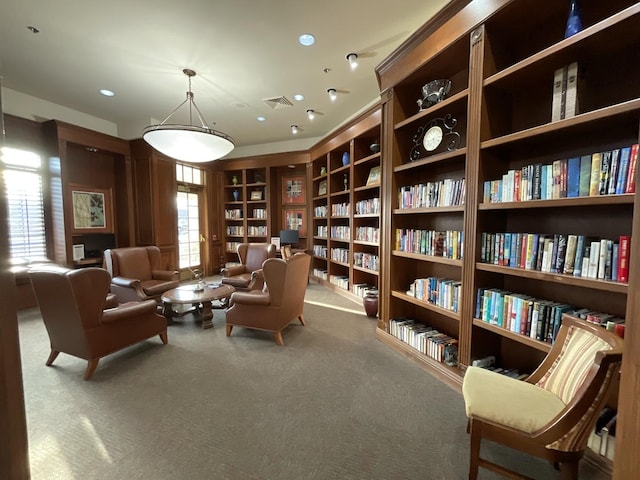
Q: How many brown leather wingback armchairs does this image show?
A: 4